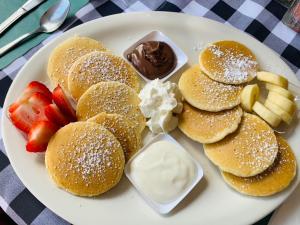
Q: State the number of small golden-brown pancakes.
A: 10